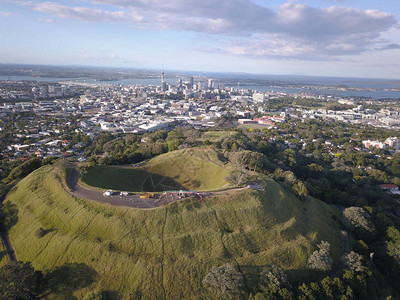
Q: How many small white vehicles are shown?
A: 2